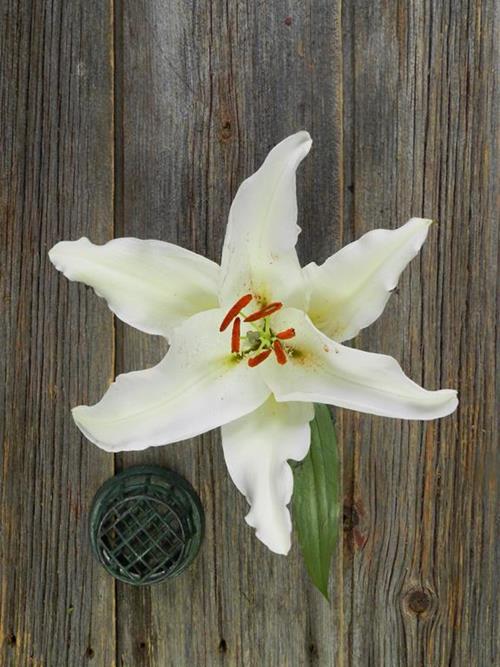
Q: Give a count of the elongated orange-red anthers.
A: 6